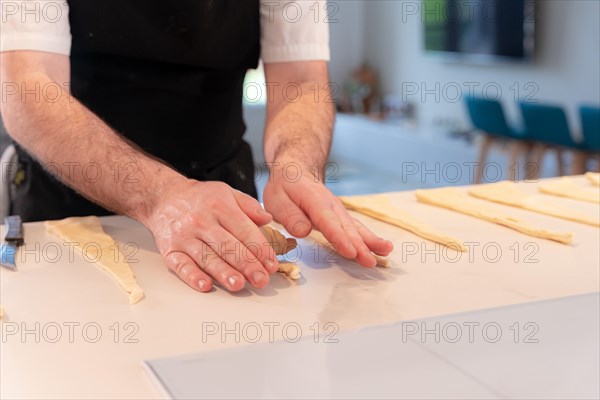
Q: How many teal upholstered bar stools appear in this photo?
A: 3